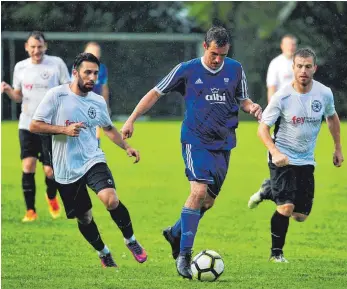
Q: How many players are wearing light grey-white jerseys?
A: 4